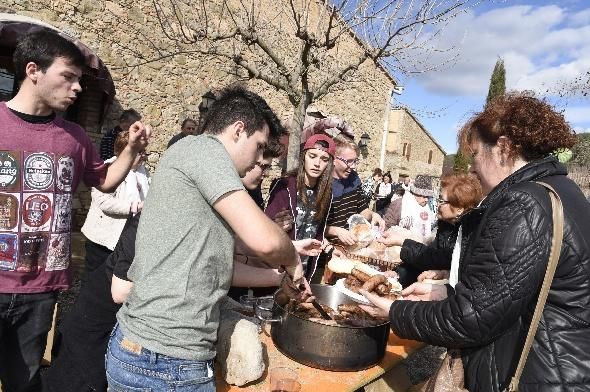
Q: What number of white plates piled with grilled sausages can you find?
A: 1